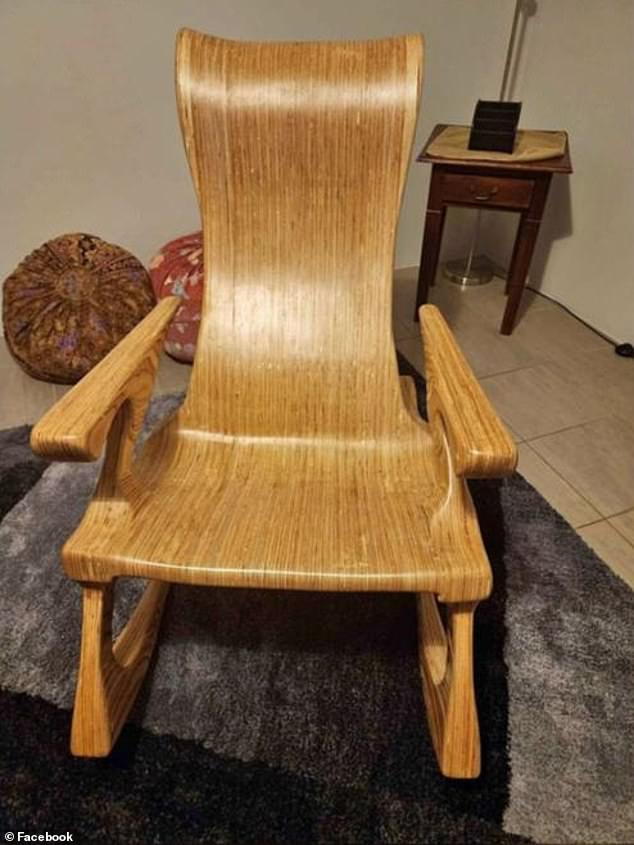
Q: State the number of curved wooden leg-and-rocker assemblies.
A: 2